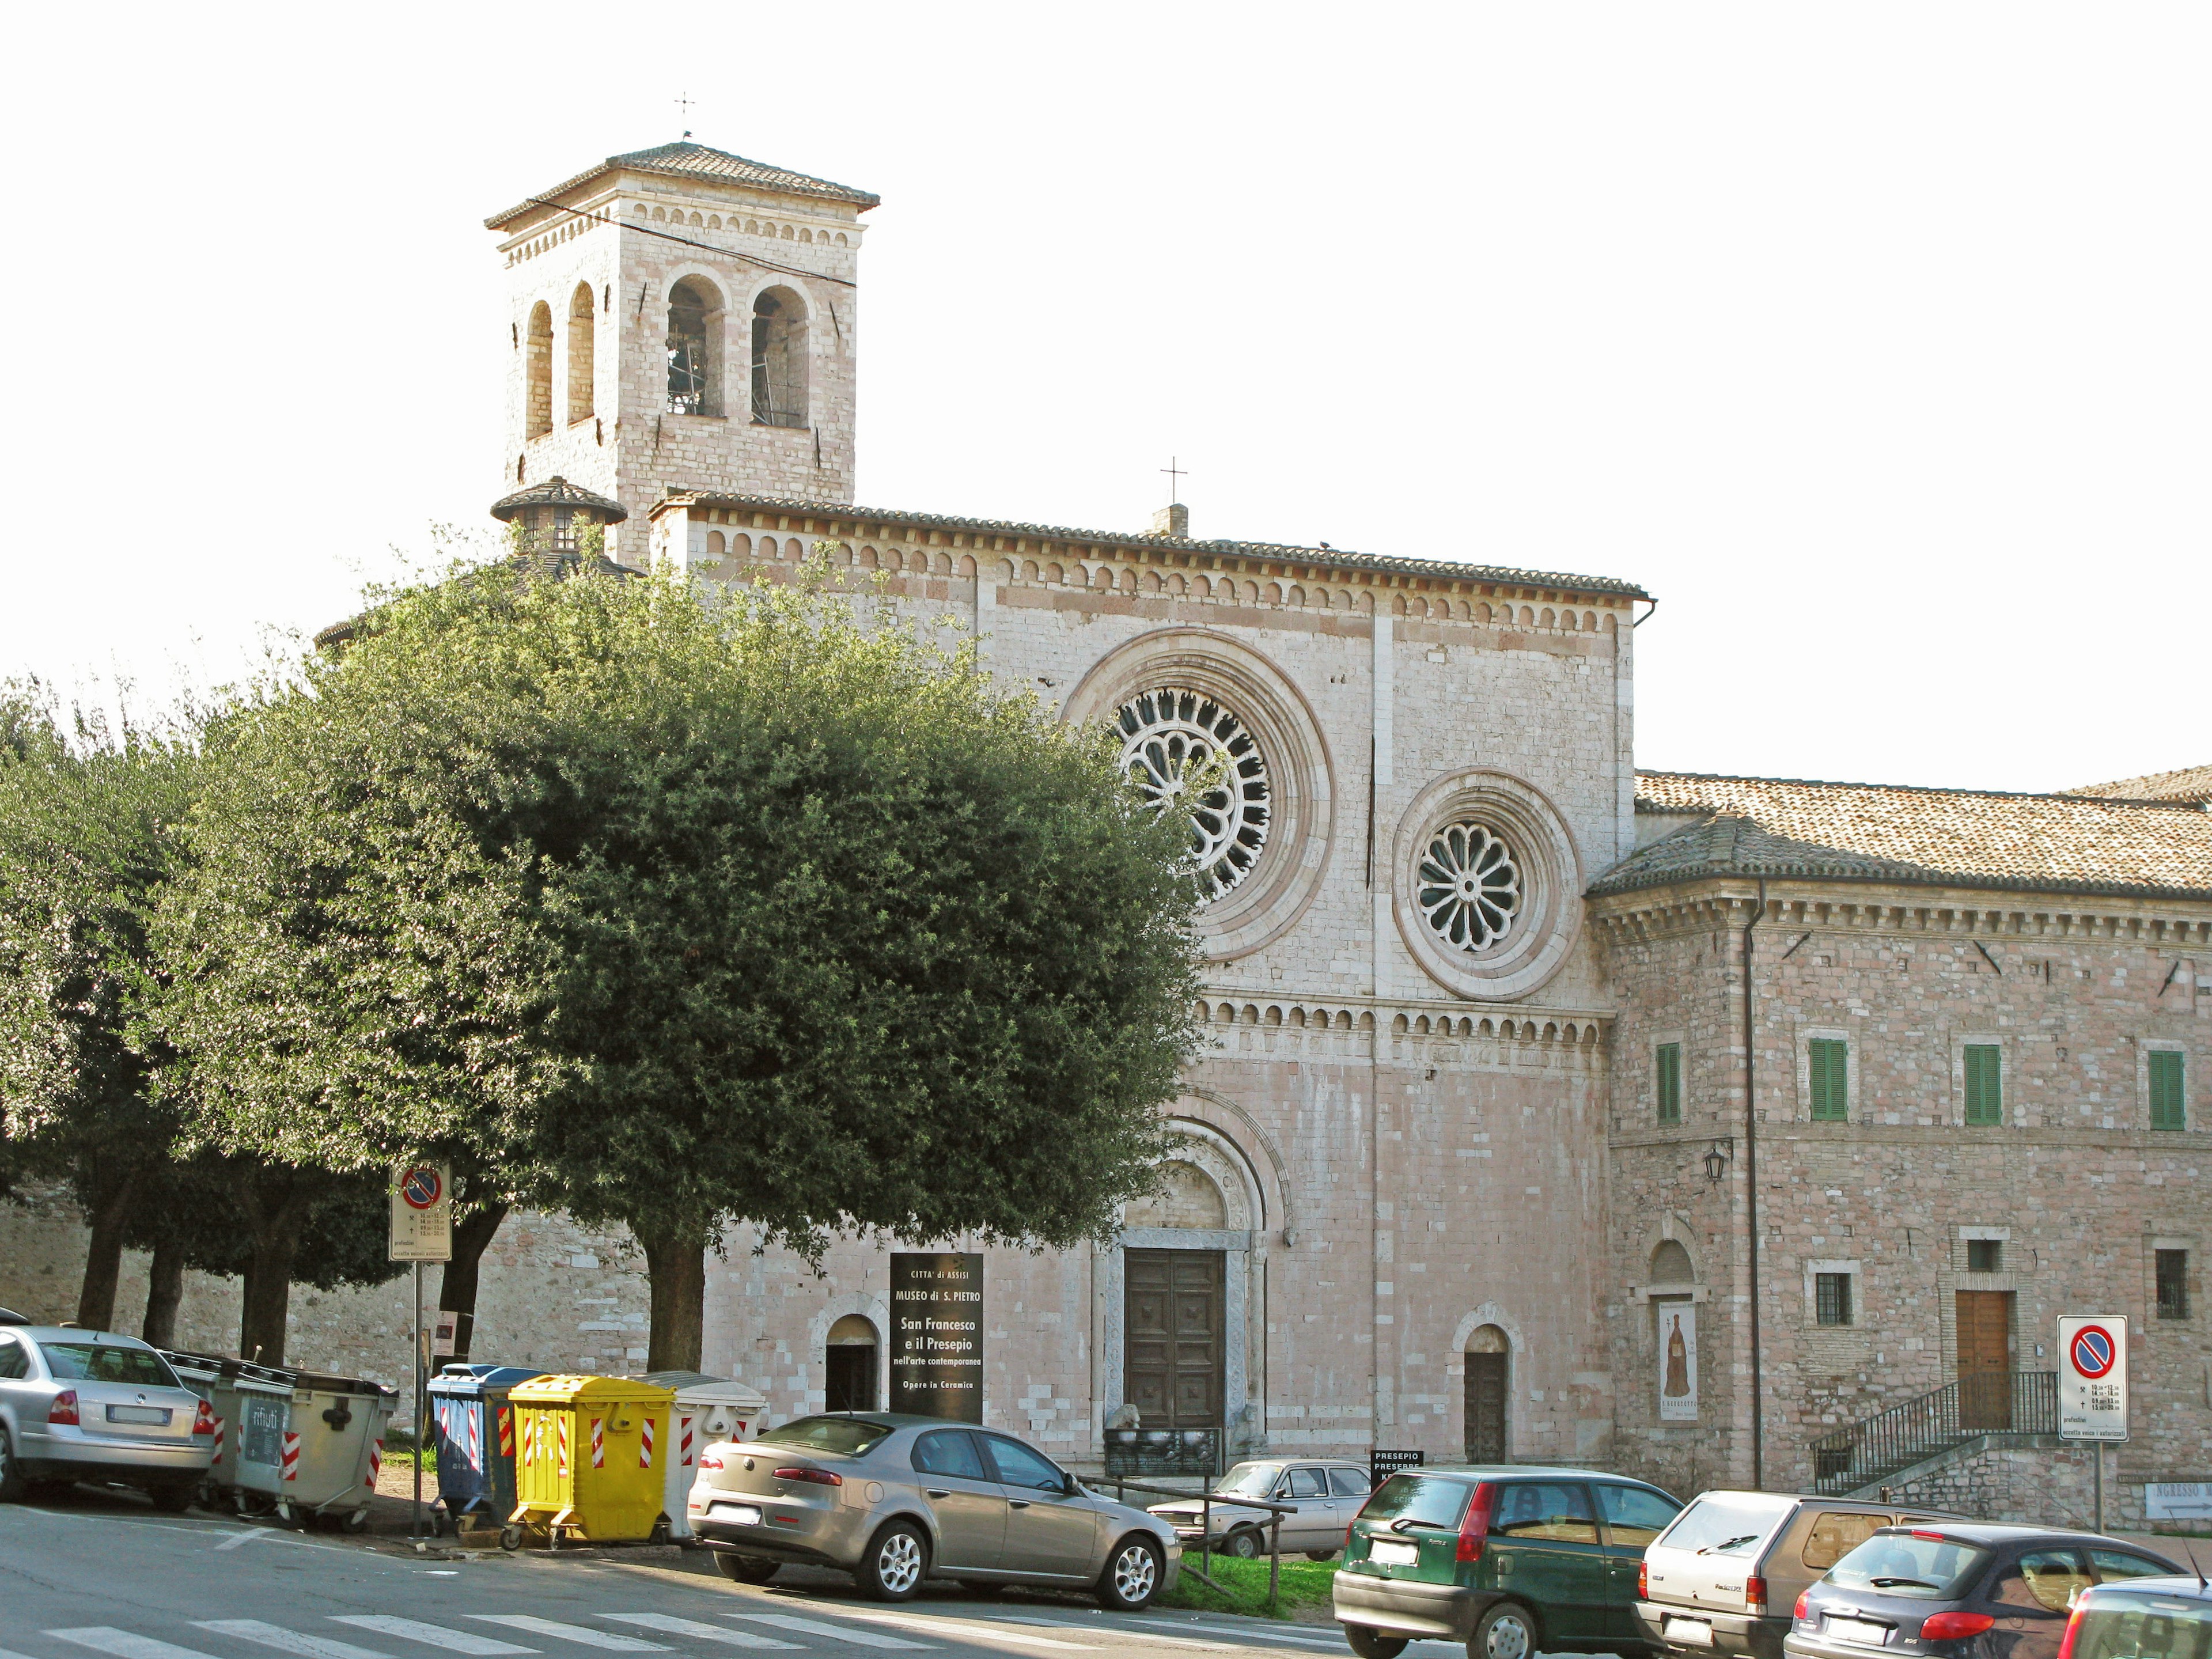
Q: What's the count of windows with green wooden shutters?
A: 4